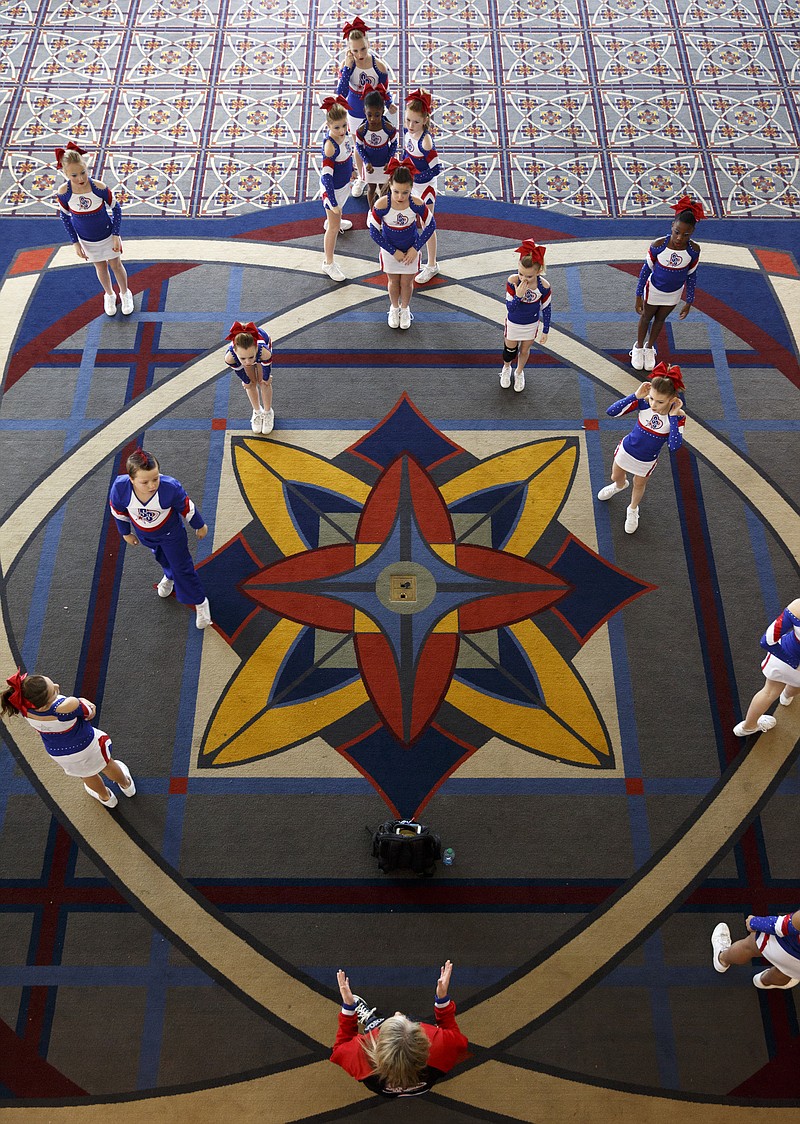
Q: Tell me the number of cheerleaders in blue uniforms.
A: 14